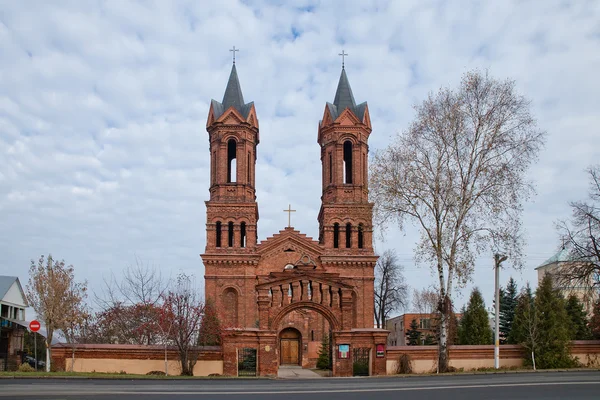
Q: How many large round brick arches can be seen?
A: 1